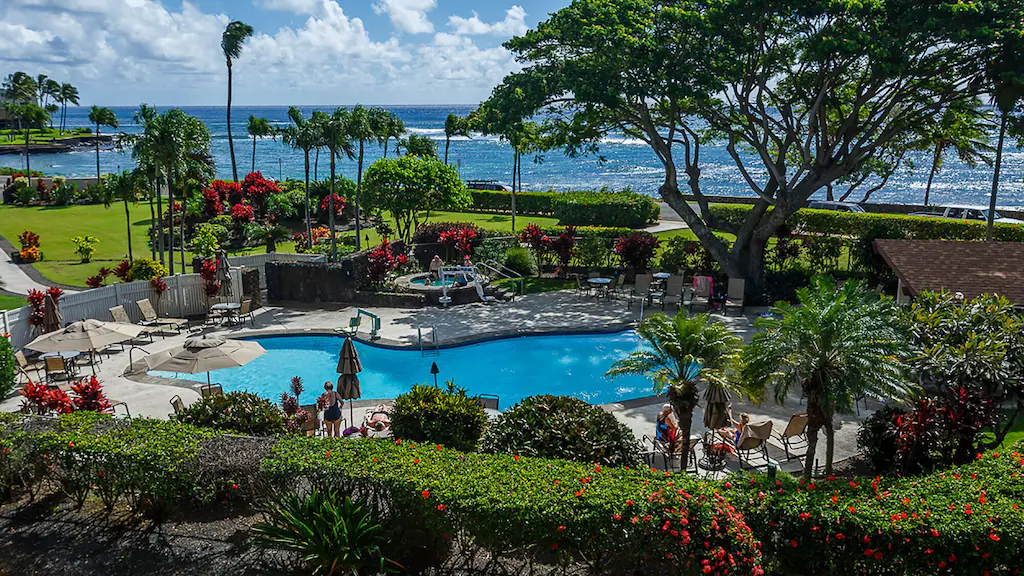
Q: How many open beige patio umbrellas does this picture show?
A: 2